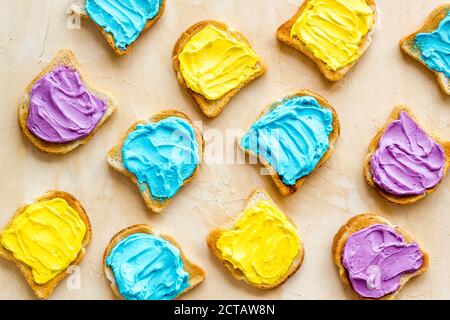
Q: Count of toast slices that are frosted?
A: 12